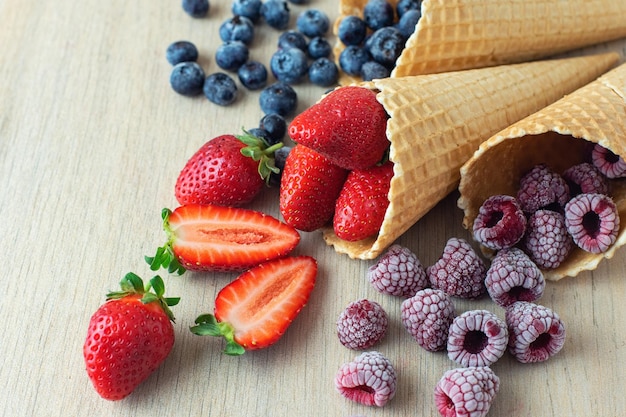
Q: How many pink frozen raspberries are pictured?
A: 15